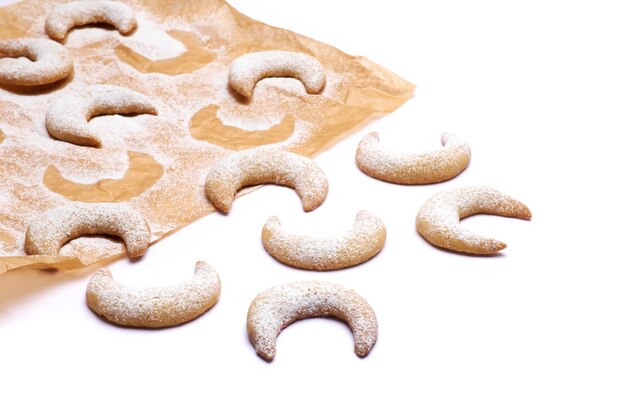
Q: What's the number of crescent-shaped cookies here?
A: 11